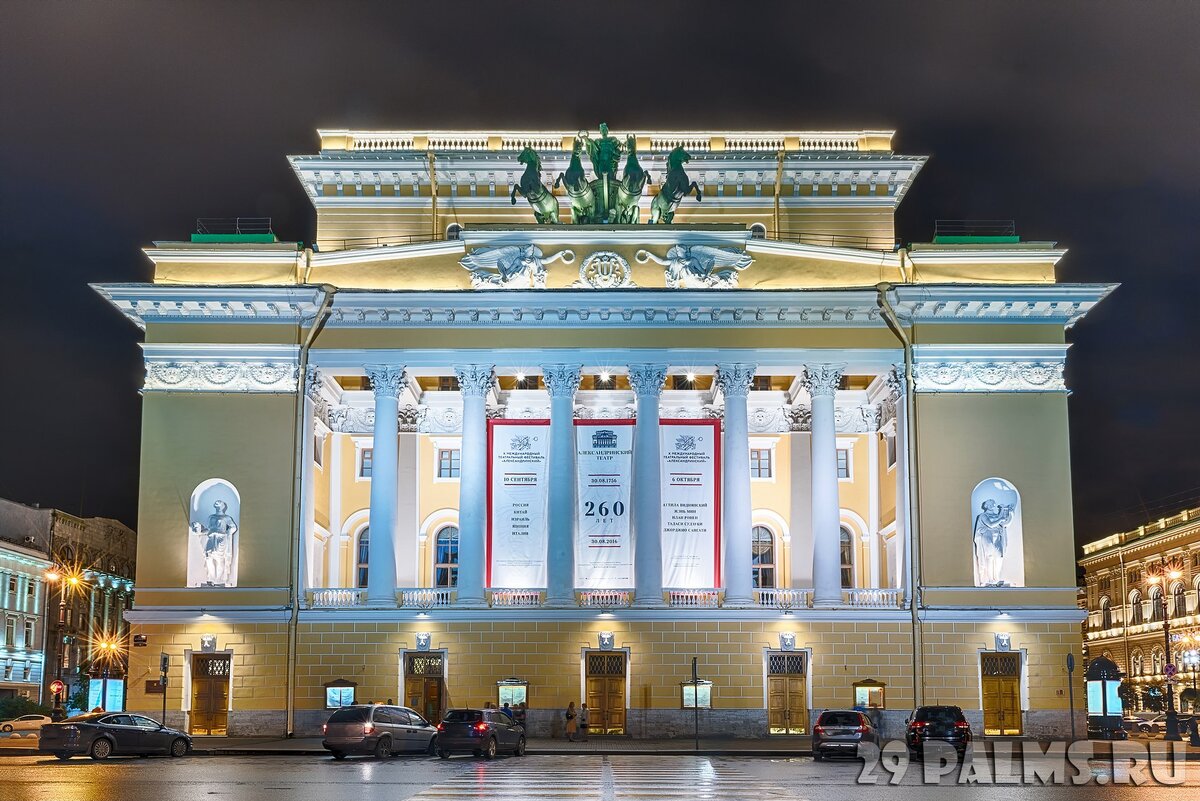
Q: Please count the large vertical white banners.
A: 3